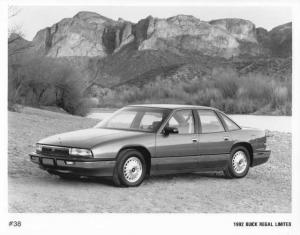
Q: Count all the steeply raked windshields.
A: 1